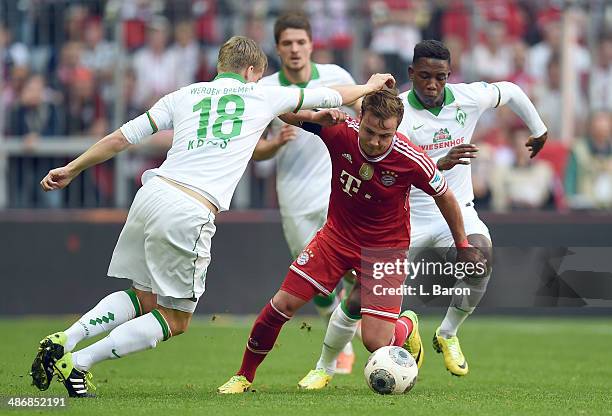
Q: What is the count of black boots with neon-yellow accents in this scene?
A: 2